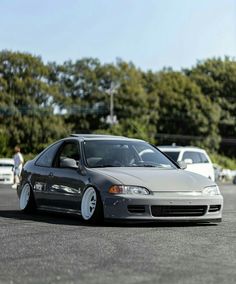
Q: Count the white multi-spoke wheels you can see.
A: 2